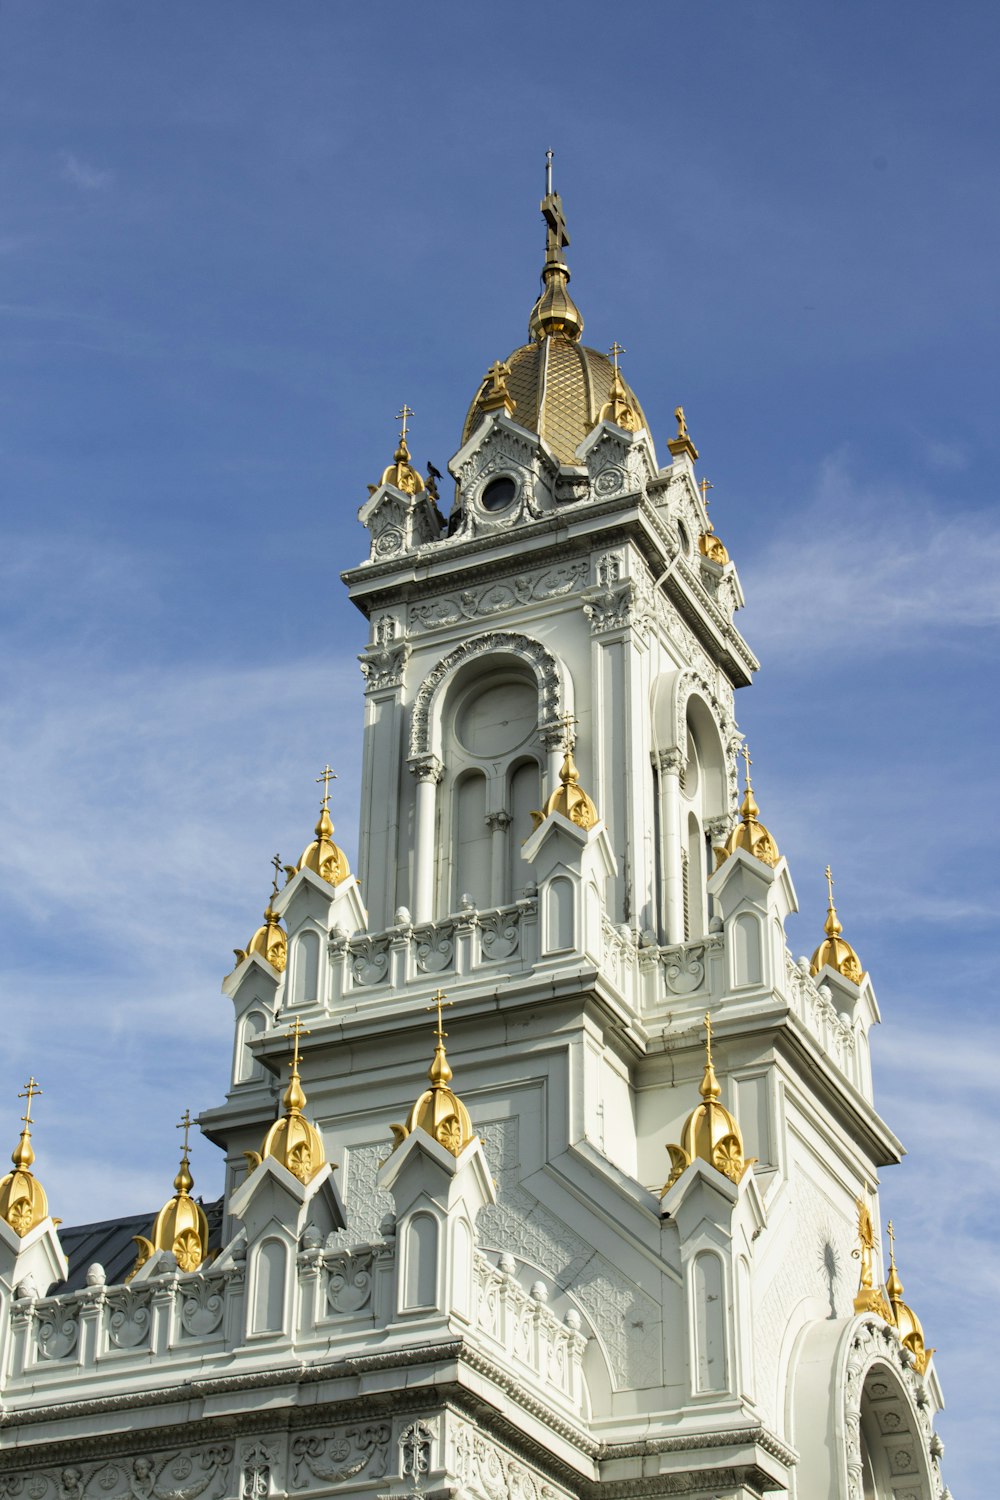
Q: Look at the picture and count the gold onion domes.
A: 15